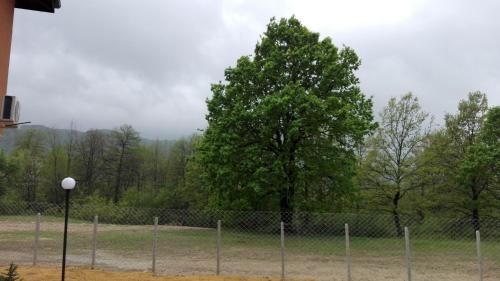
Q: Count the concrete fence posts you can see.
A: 8